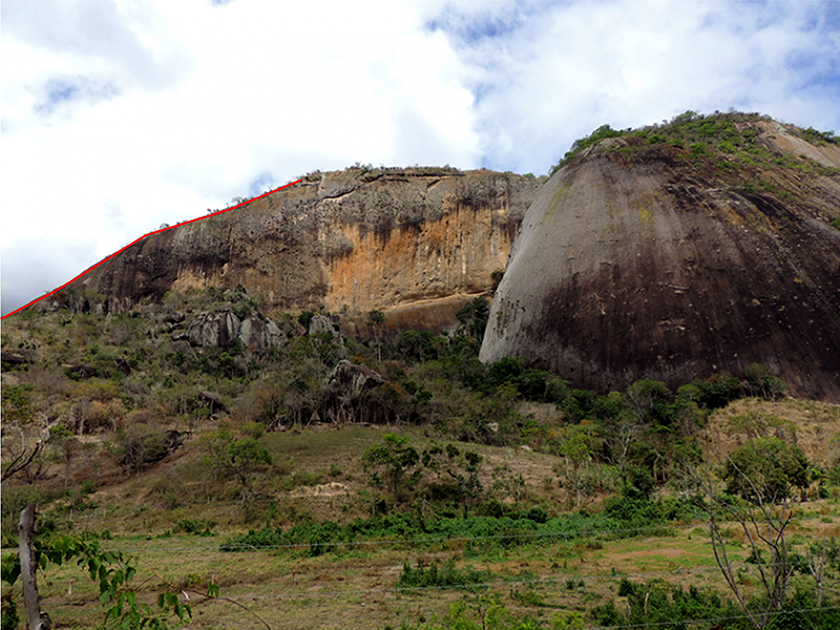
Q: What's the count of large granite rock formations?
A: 2